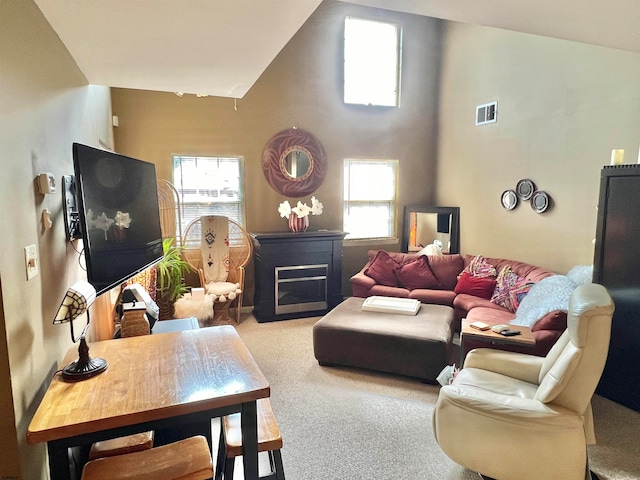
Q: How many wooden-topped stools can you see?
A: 3